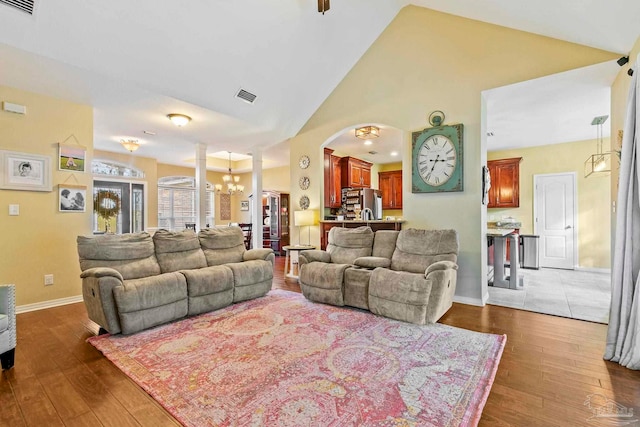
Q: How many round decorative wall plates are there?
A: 3